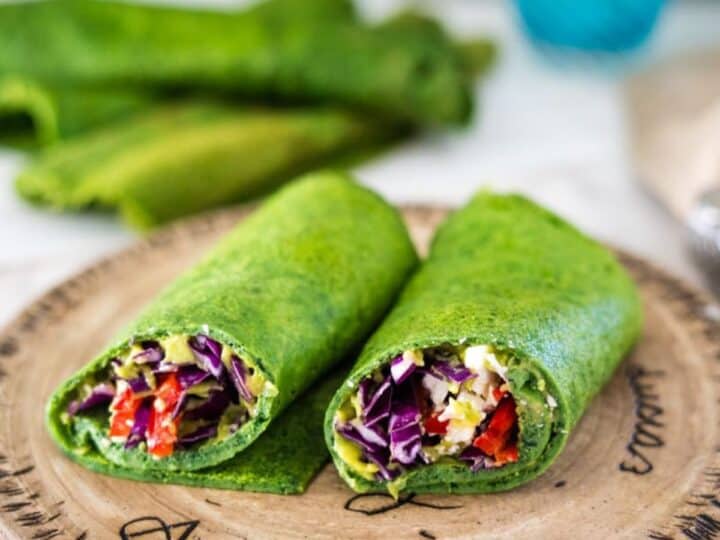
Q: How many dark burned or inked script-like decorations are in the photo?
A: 3